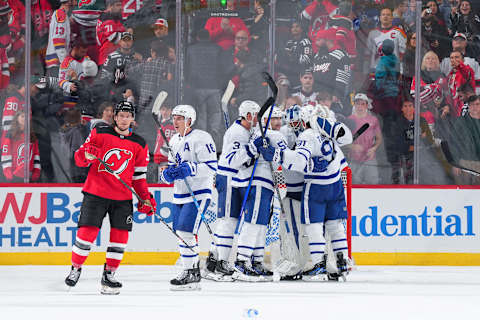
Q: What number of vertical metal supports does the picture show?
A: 4